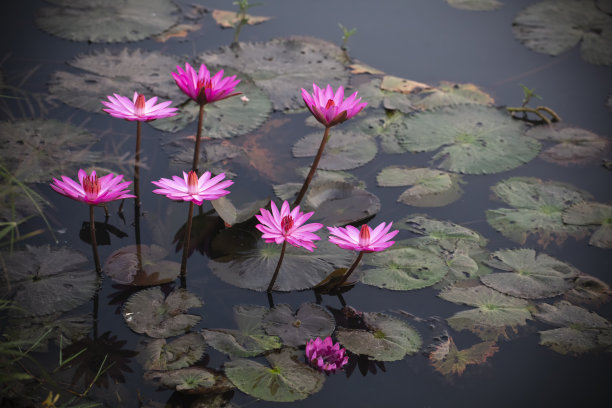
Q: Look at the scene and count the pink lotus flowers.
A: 8